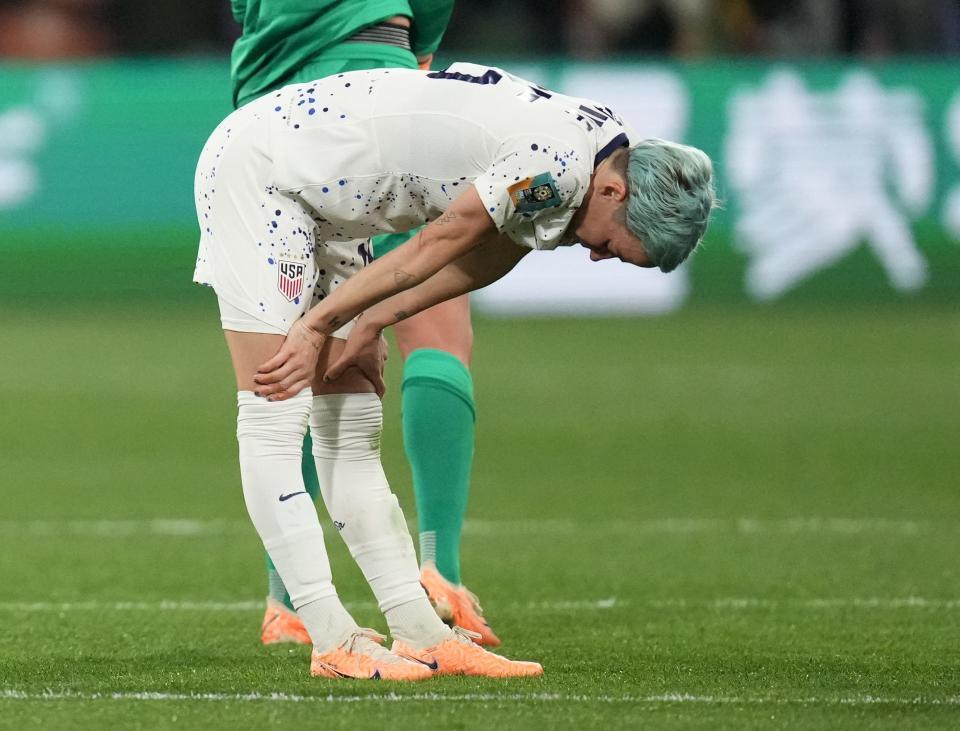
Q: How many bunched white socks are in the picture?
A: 2